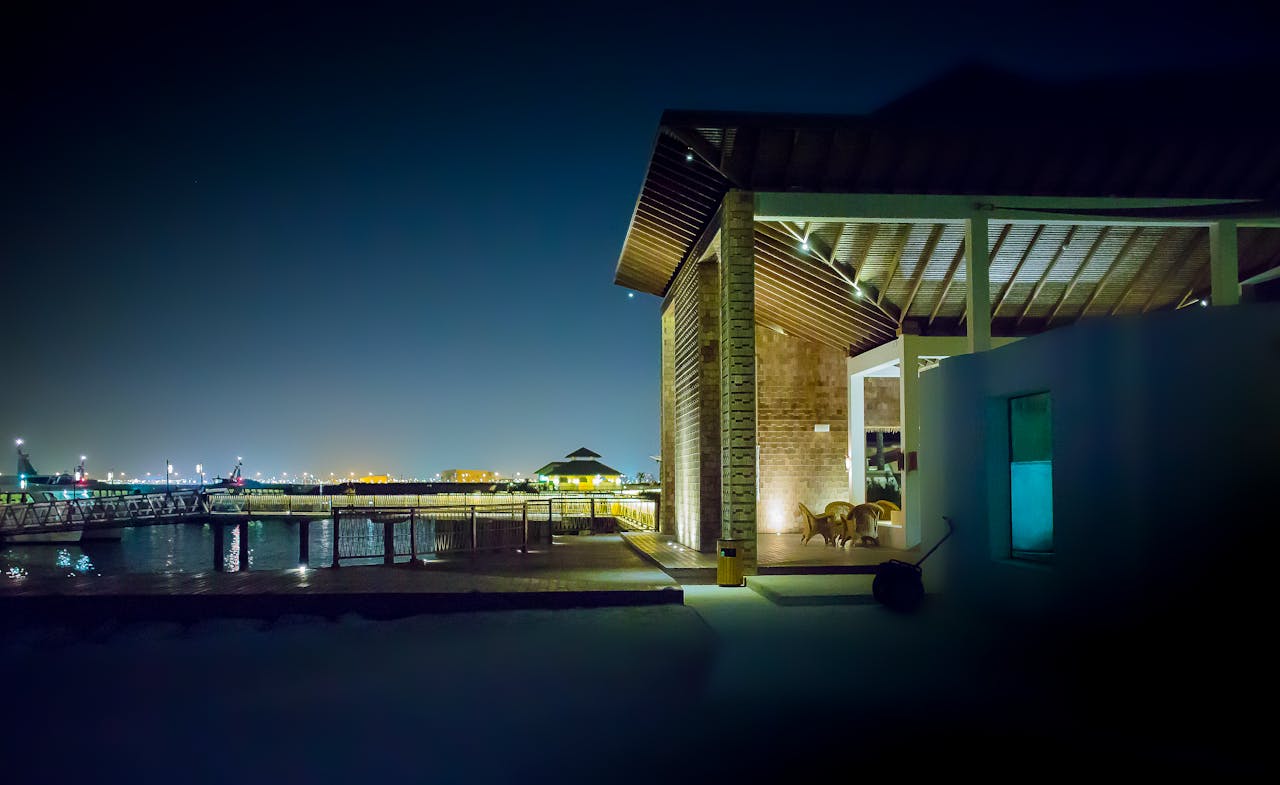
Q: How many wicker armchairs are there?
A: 4